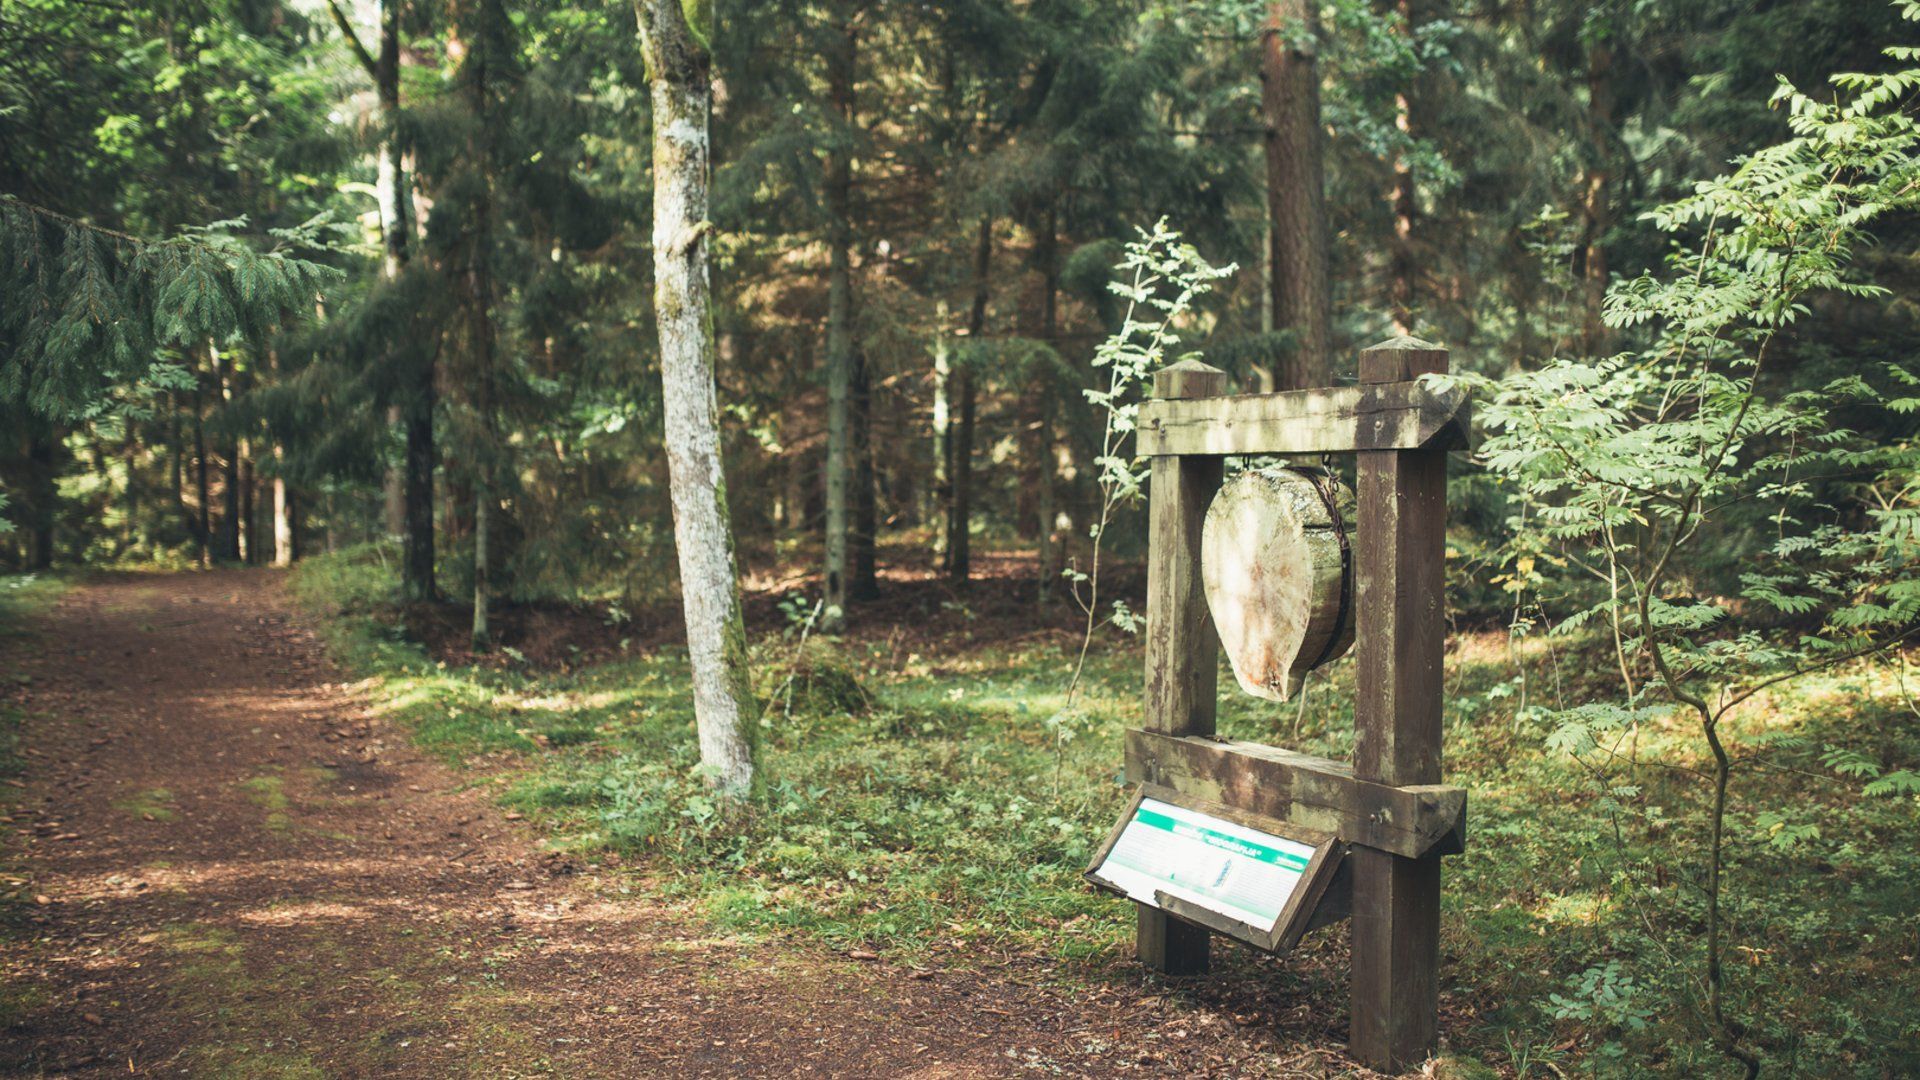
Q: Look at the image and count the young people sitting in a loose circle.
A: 0